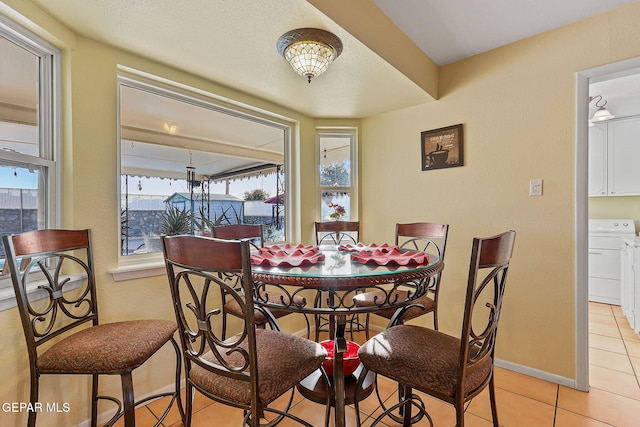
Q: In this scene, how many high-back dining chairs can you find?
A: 6